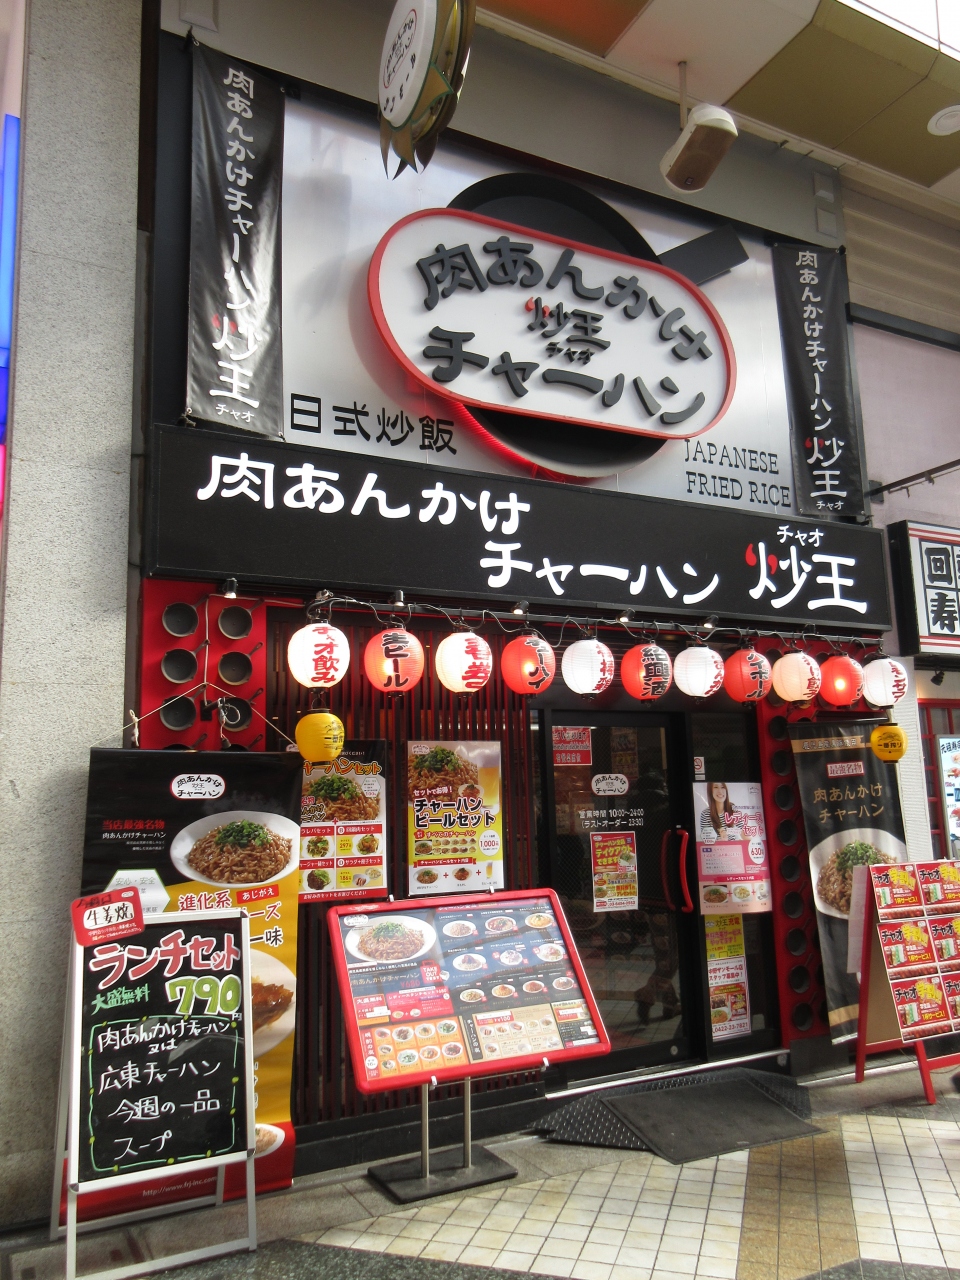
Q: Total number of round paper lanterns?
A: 13